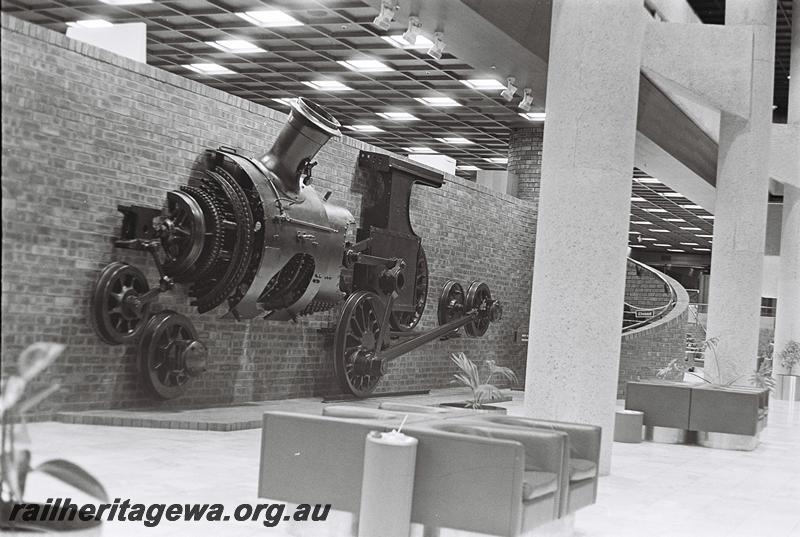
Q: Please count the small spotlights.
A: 5